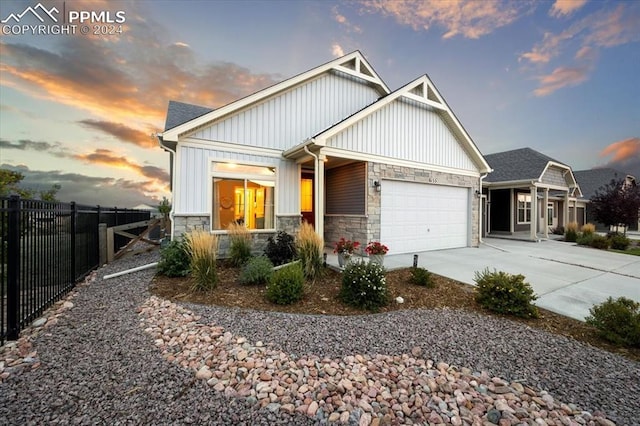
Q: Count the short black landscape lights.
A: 2